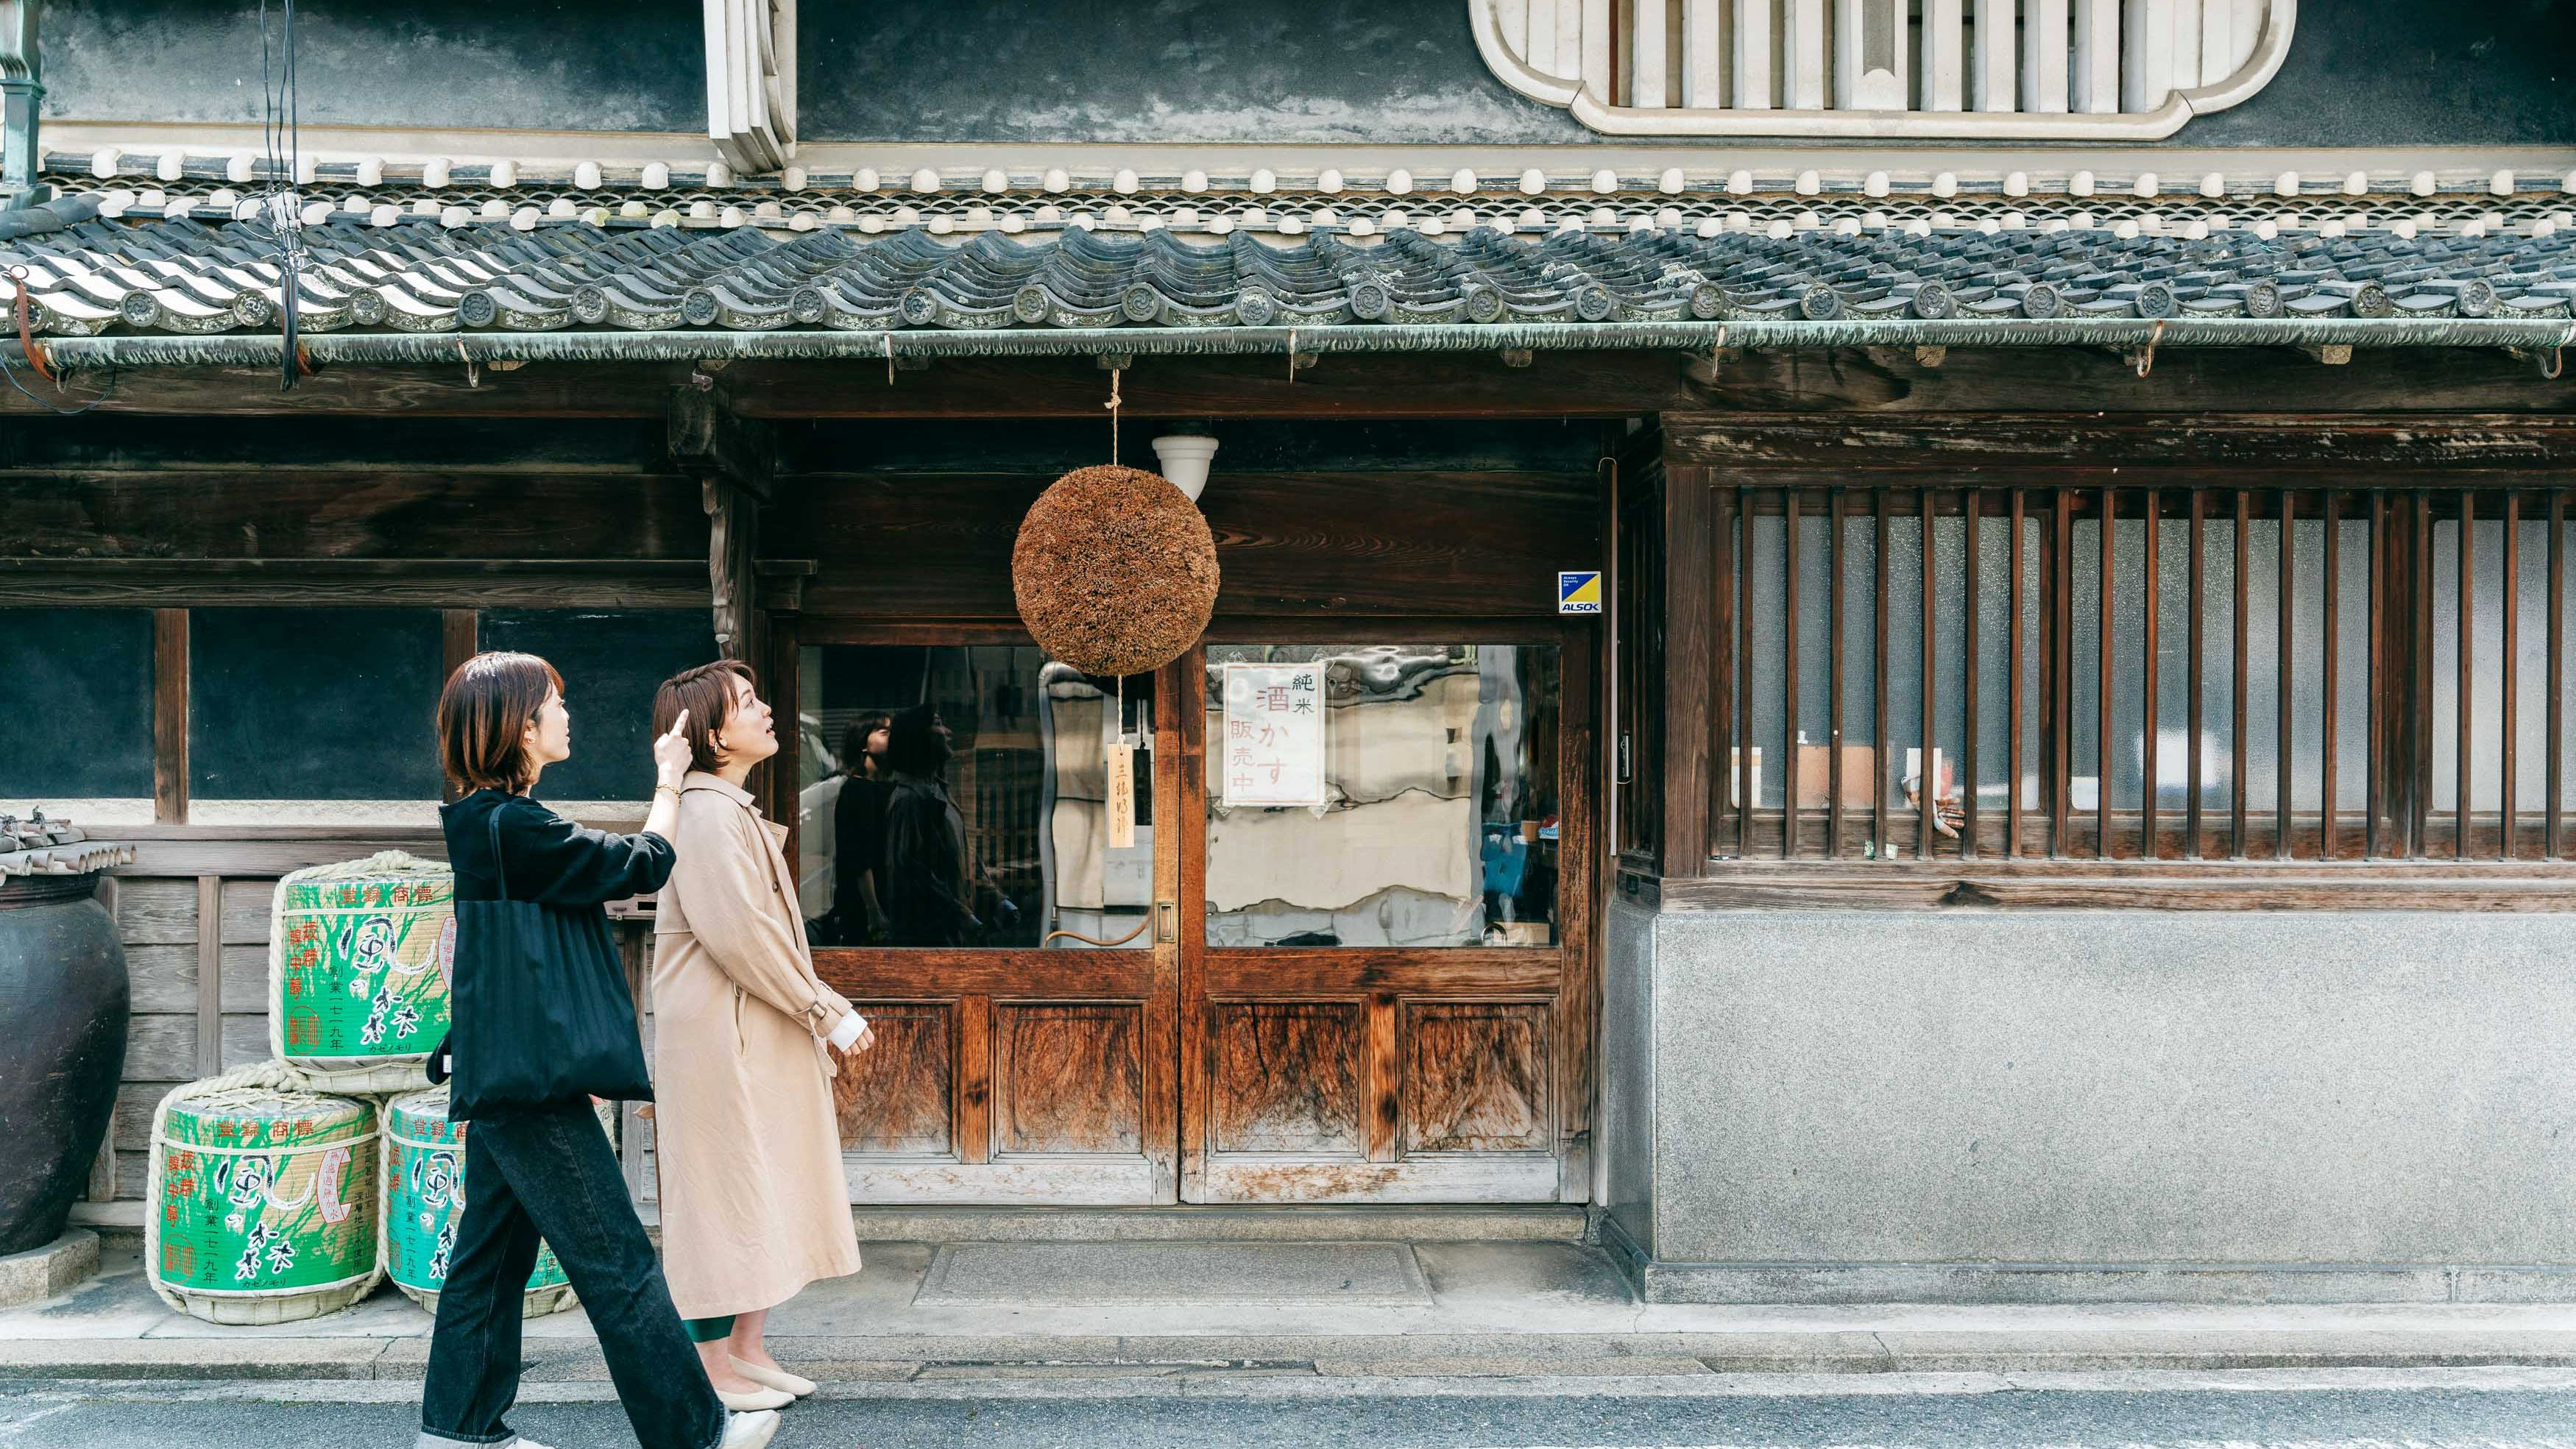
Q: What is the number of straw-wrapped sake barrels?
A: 3